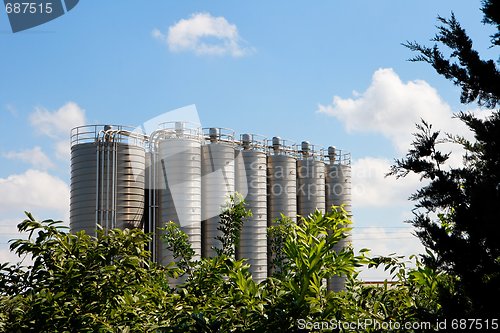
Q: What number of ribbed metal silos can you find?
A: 7